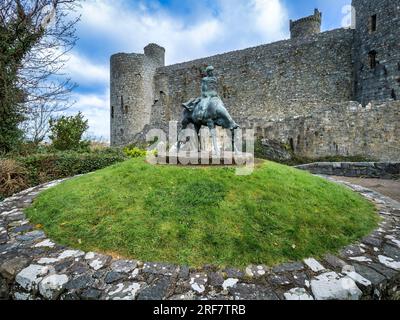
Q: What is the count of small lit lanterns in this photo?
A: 0